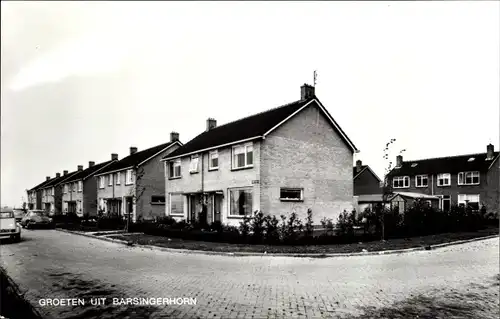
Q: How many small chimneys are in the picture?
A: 13